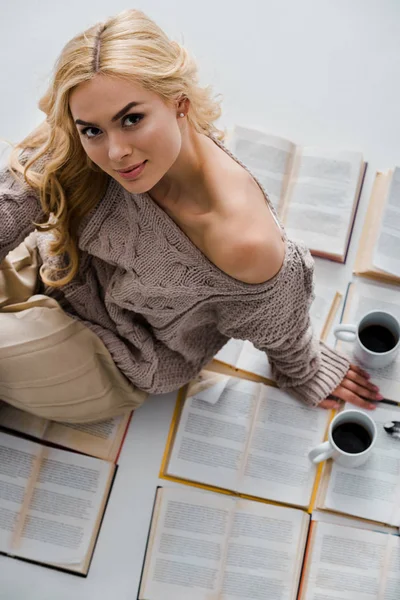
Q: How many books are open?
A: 10